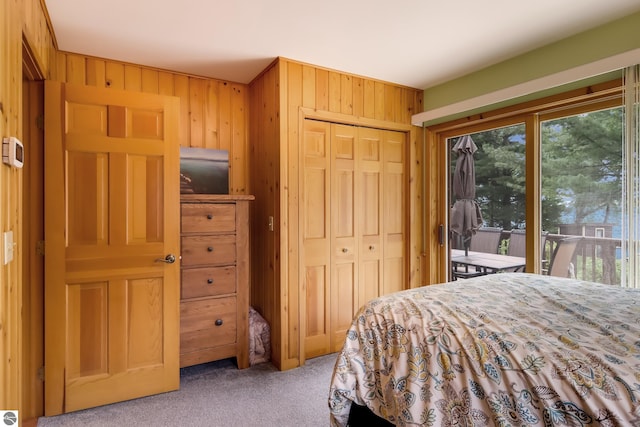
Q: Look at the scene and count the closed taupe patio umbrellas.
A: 1